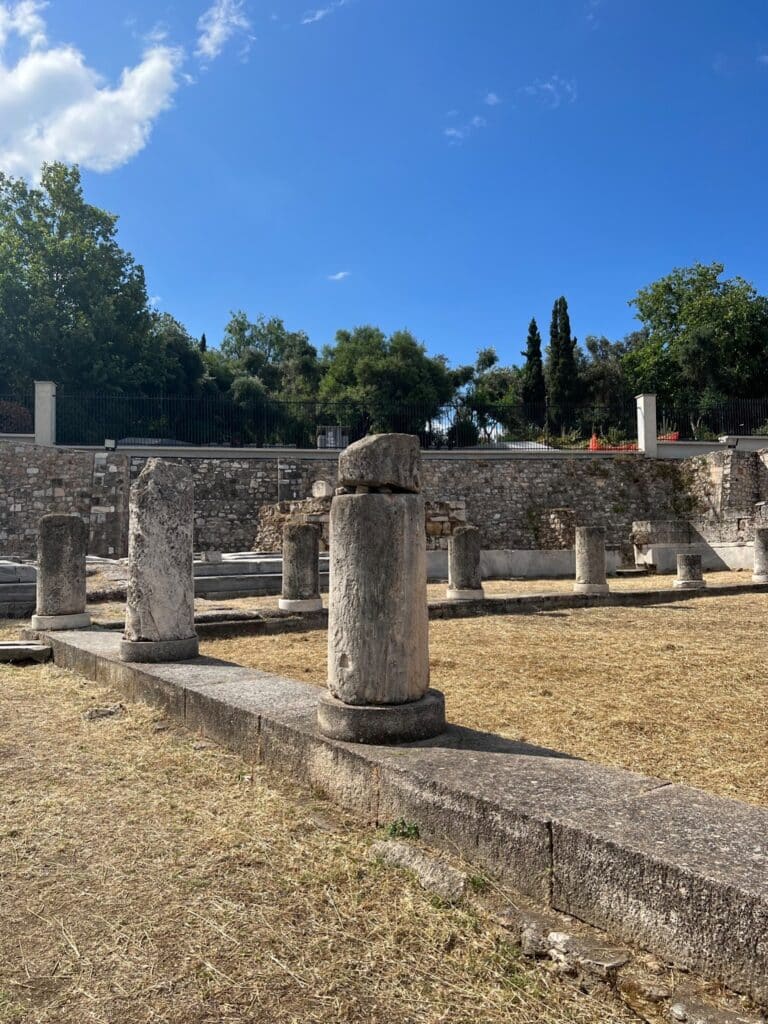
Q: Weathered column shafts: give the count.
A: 8